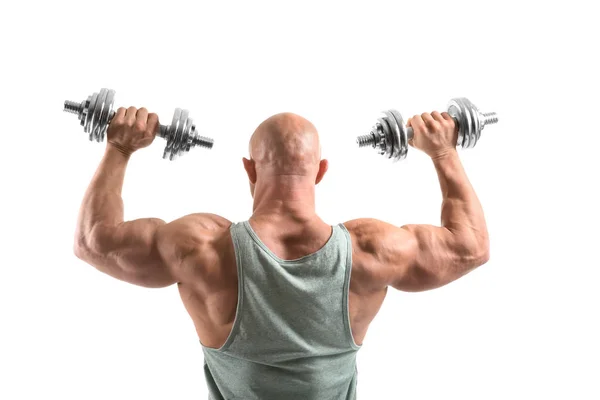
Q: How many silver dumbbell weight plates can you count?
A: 12